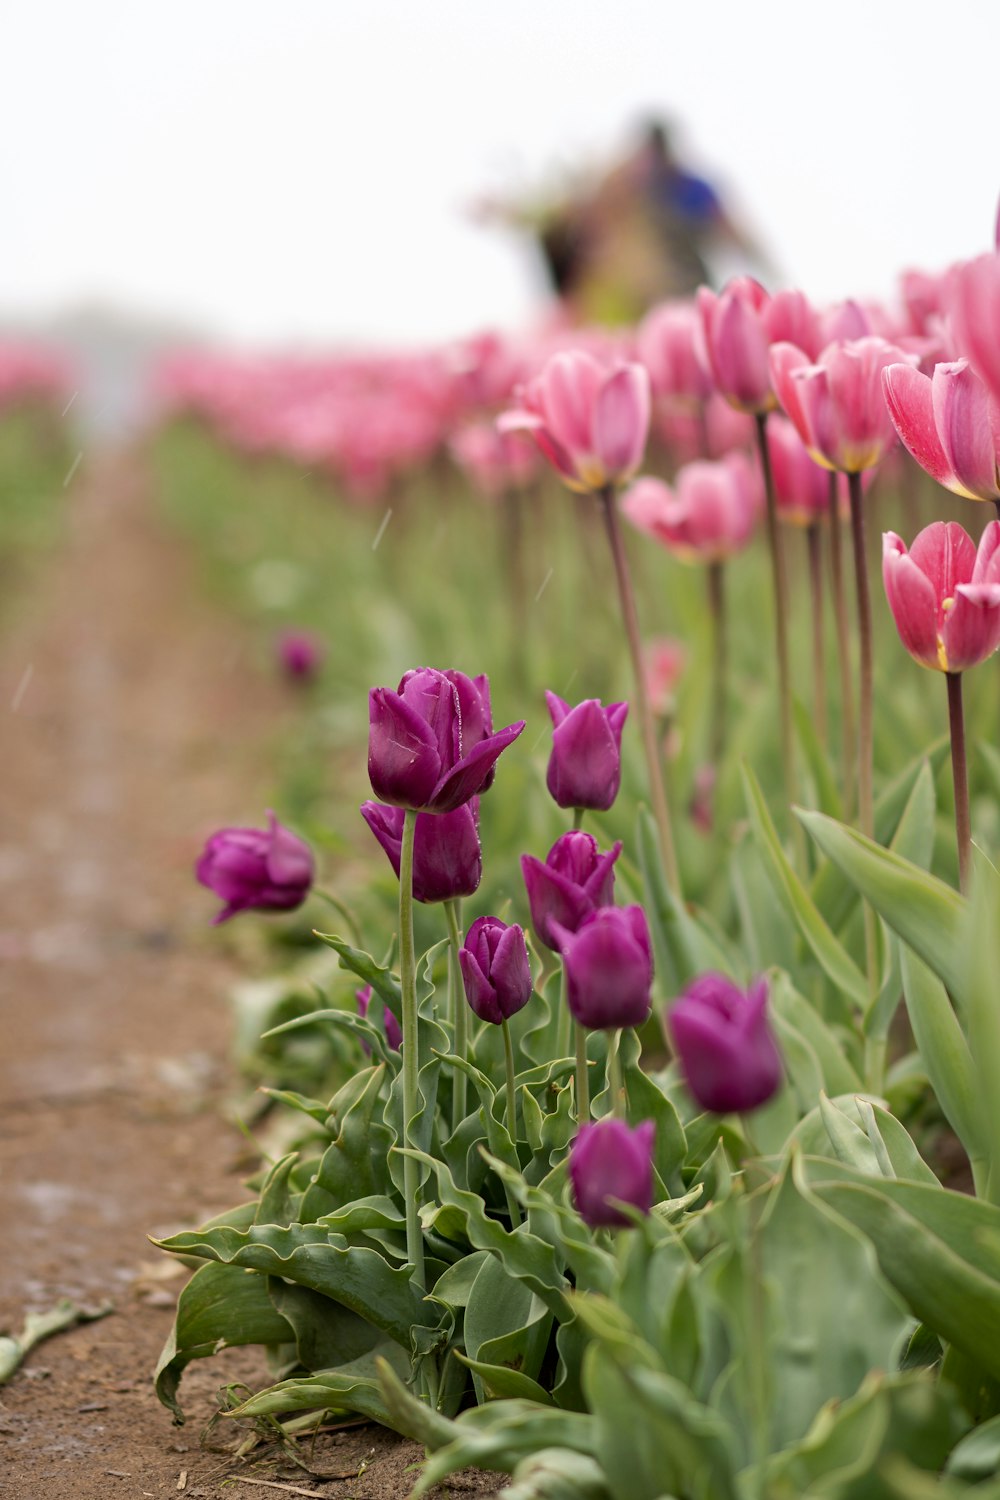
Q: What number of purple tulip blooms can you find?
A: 11